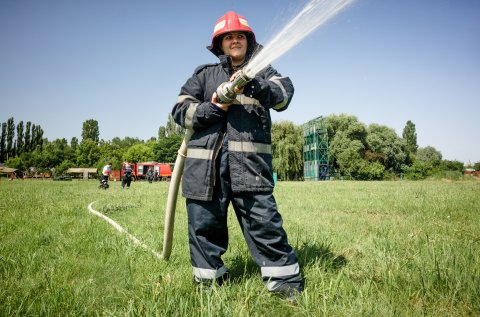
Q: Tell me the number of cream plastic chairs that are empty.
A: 0